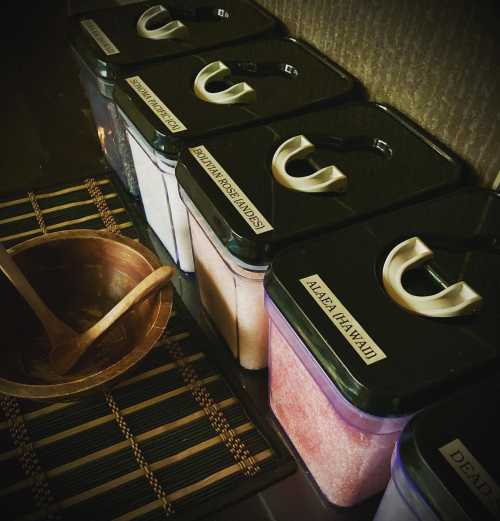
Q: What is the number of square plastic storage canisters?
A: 5